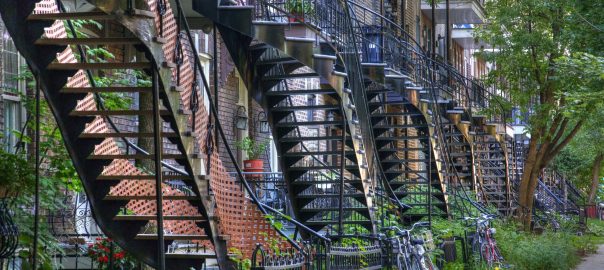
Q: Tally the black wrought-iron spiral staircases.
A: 5